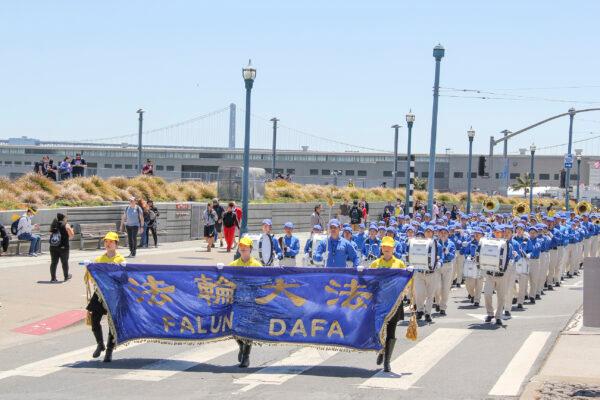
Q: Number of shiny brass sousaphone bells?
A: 3